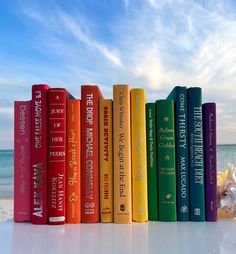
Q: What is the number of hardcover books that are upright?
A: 13